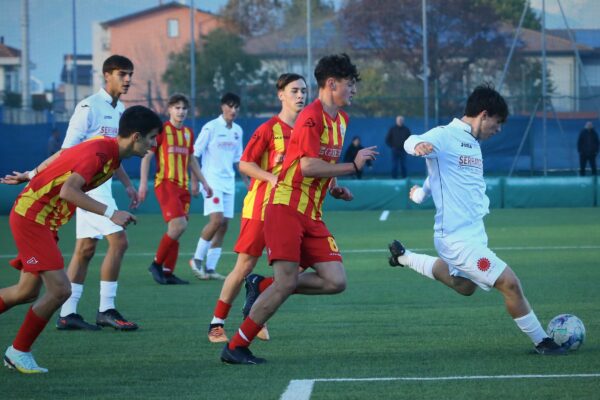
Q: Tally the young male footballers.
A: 7